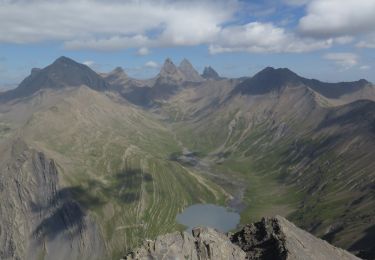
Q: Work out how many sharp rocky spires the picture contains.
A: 3